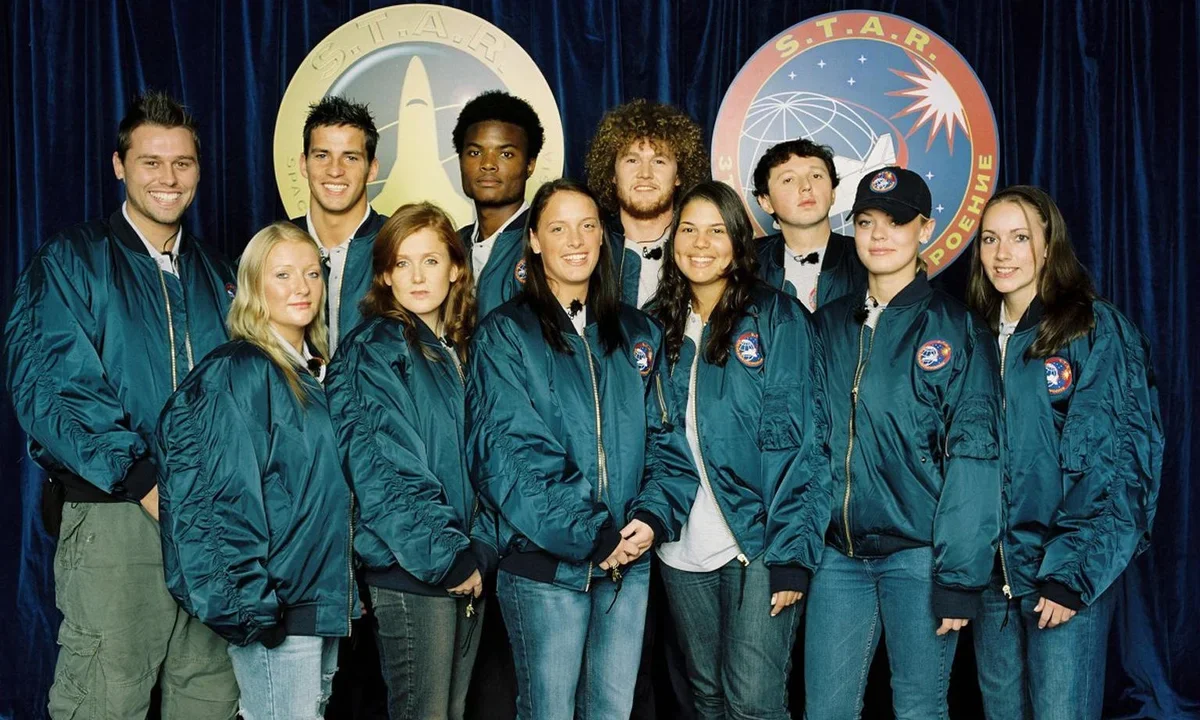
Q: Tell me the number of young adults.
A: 11